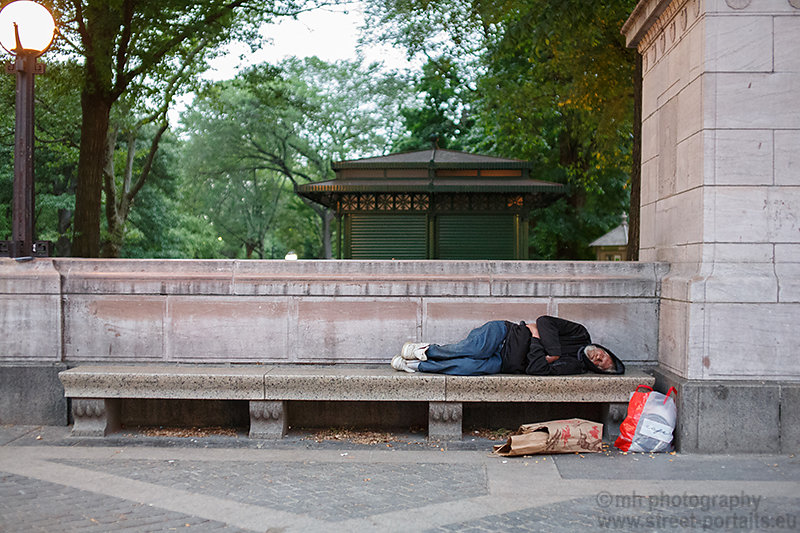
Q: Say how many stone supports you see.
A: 4